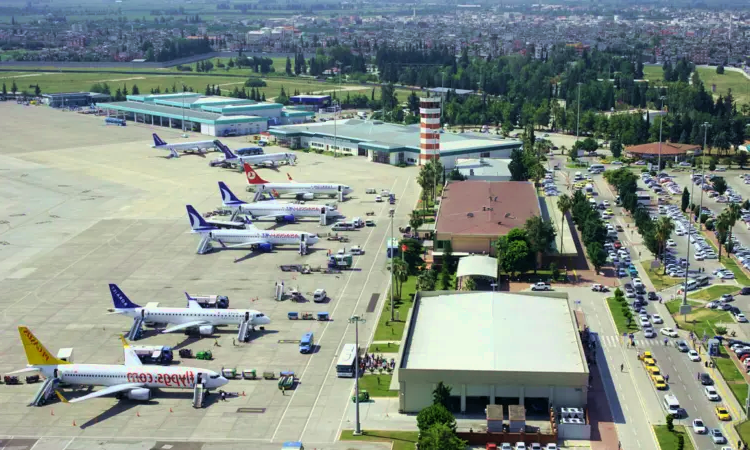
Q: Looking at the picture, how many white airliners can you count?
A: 7